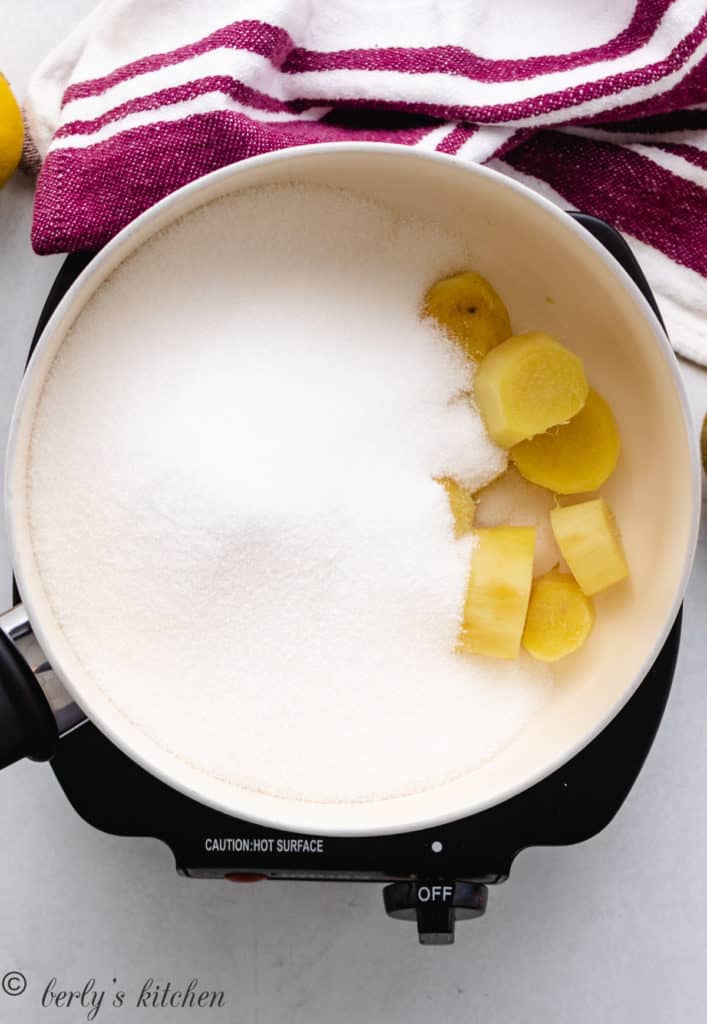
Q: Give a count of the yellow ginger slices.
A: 7